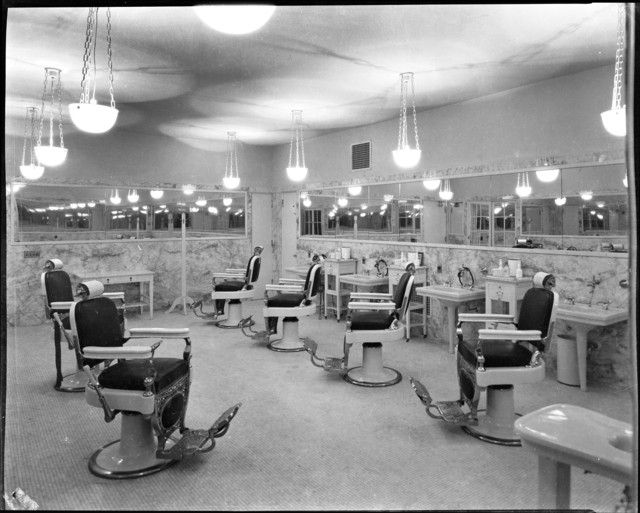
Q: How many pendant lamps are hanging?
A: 8